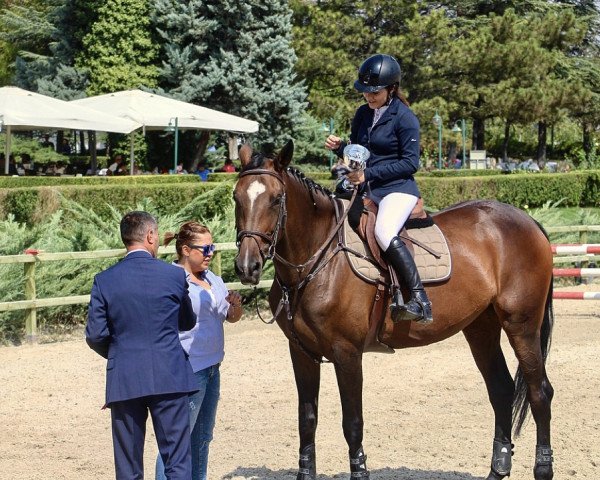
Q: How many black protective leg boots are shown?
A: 4